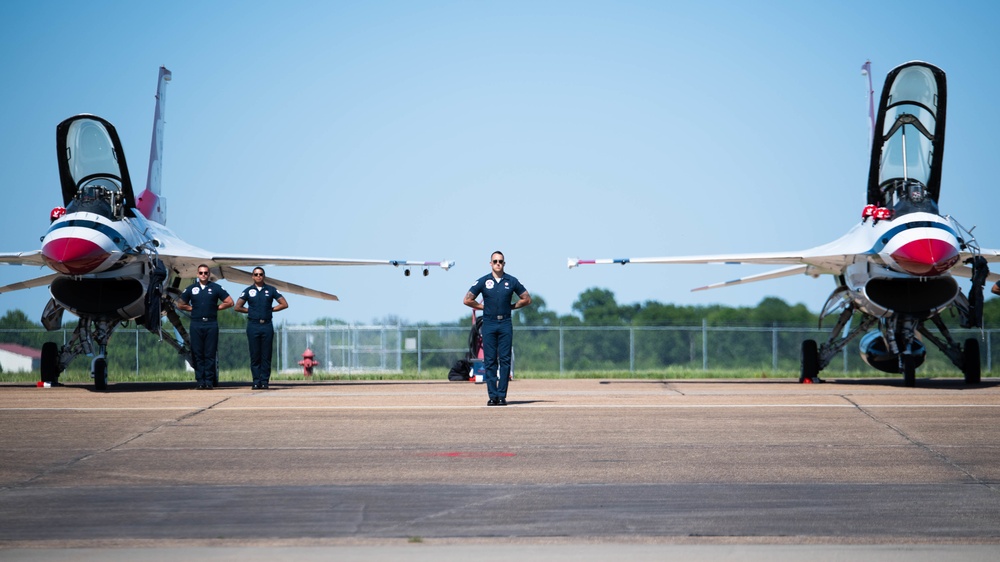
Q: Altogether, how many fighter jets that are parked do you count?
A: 2